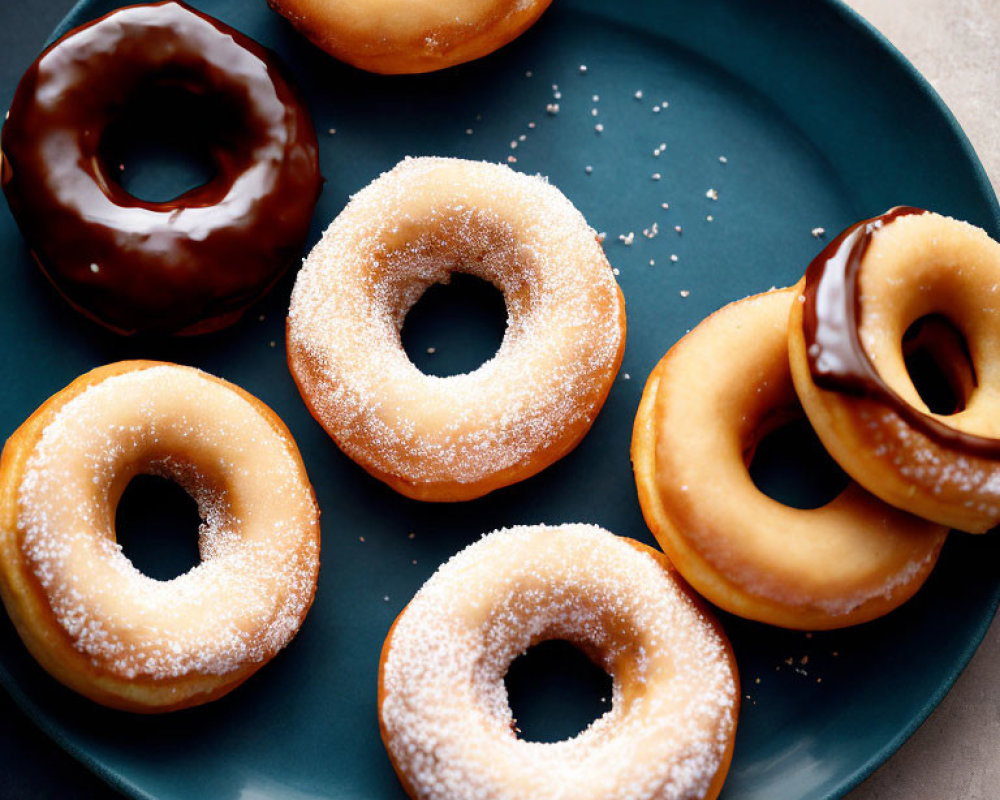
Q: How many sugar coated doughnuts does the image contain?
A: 3